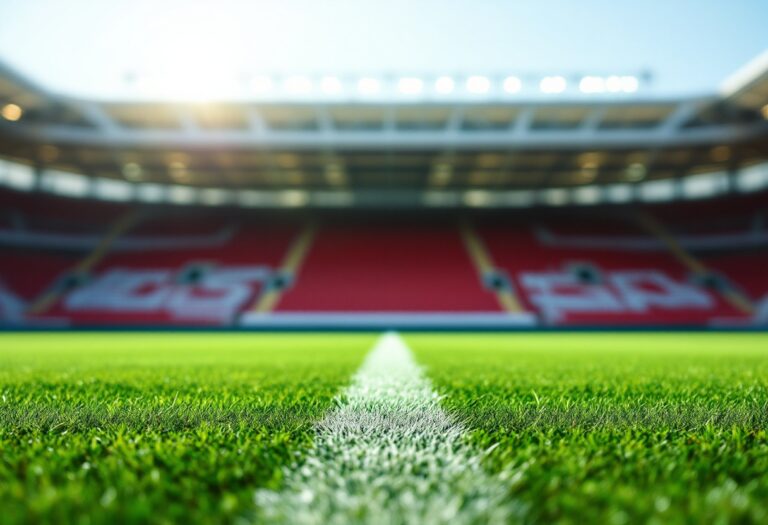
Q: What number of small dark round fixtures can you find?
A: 6